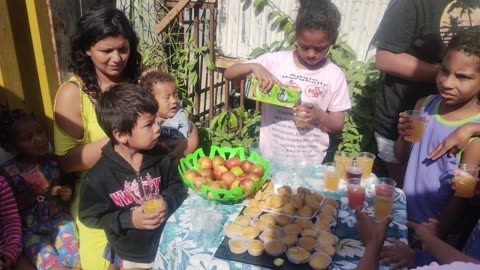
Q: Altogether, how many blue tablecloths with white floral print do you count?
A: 1